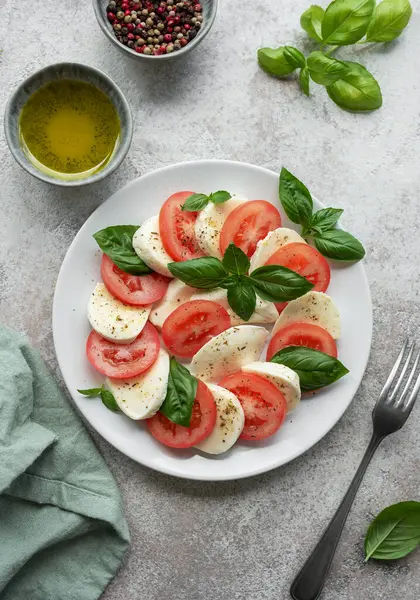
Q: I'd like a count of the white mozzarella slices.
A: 11